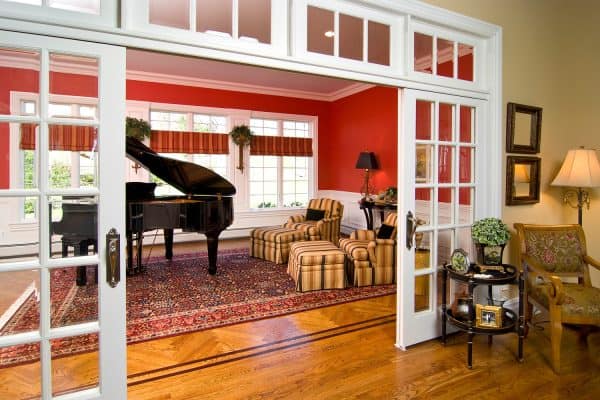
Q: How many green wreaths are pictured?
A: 2